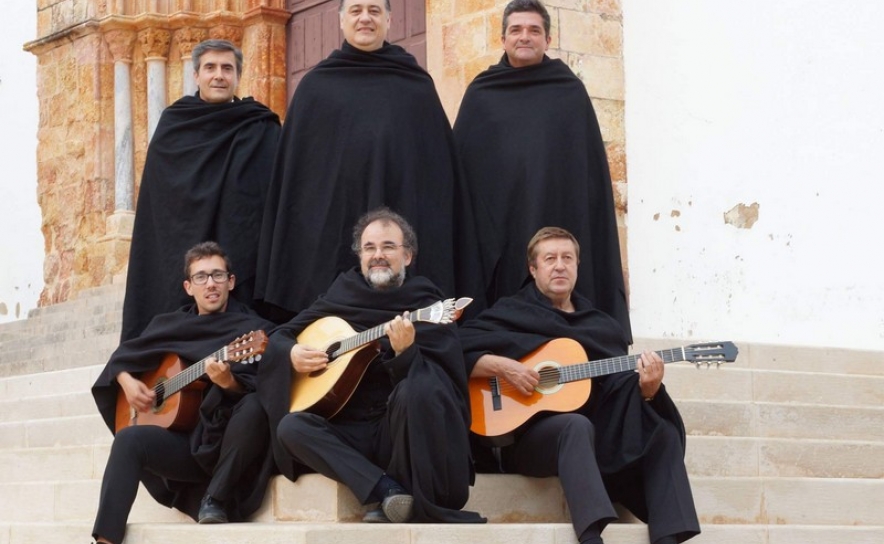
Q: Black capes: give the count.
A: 6